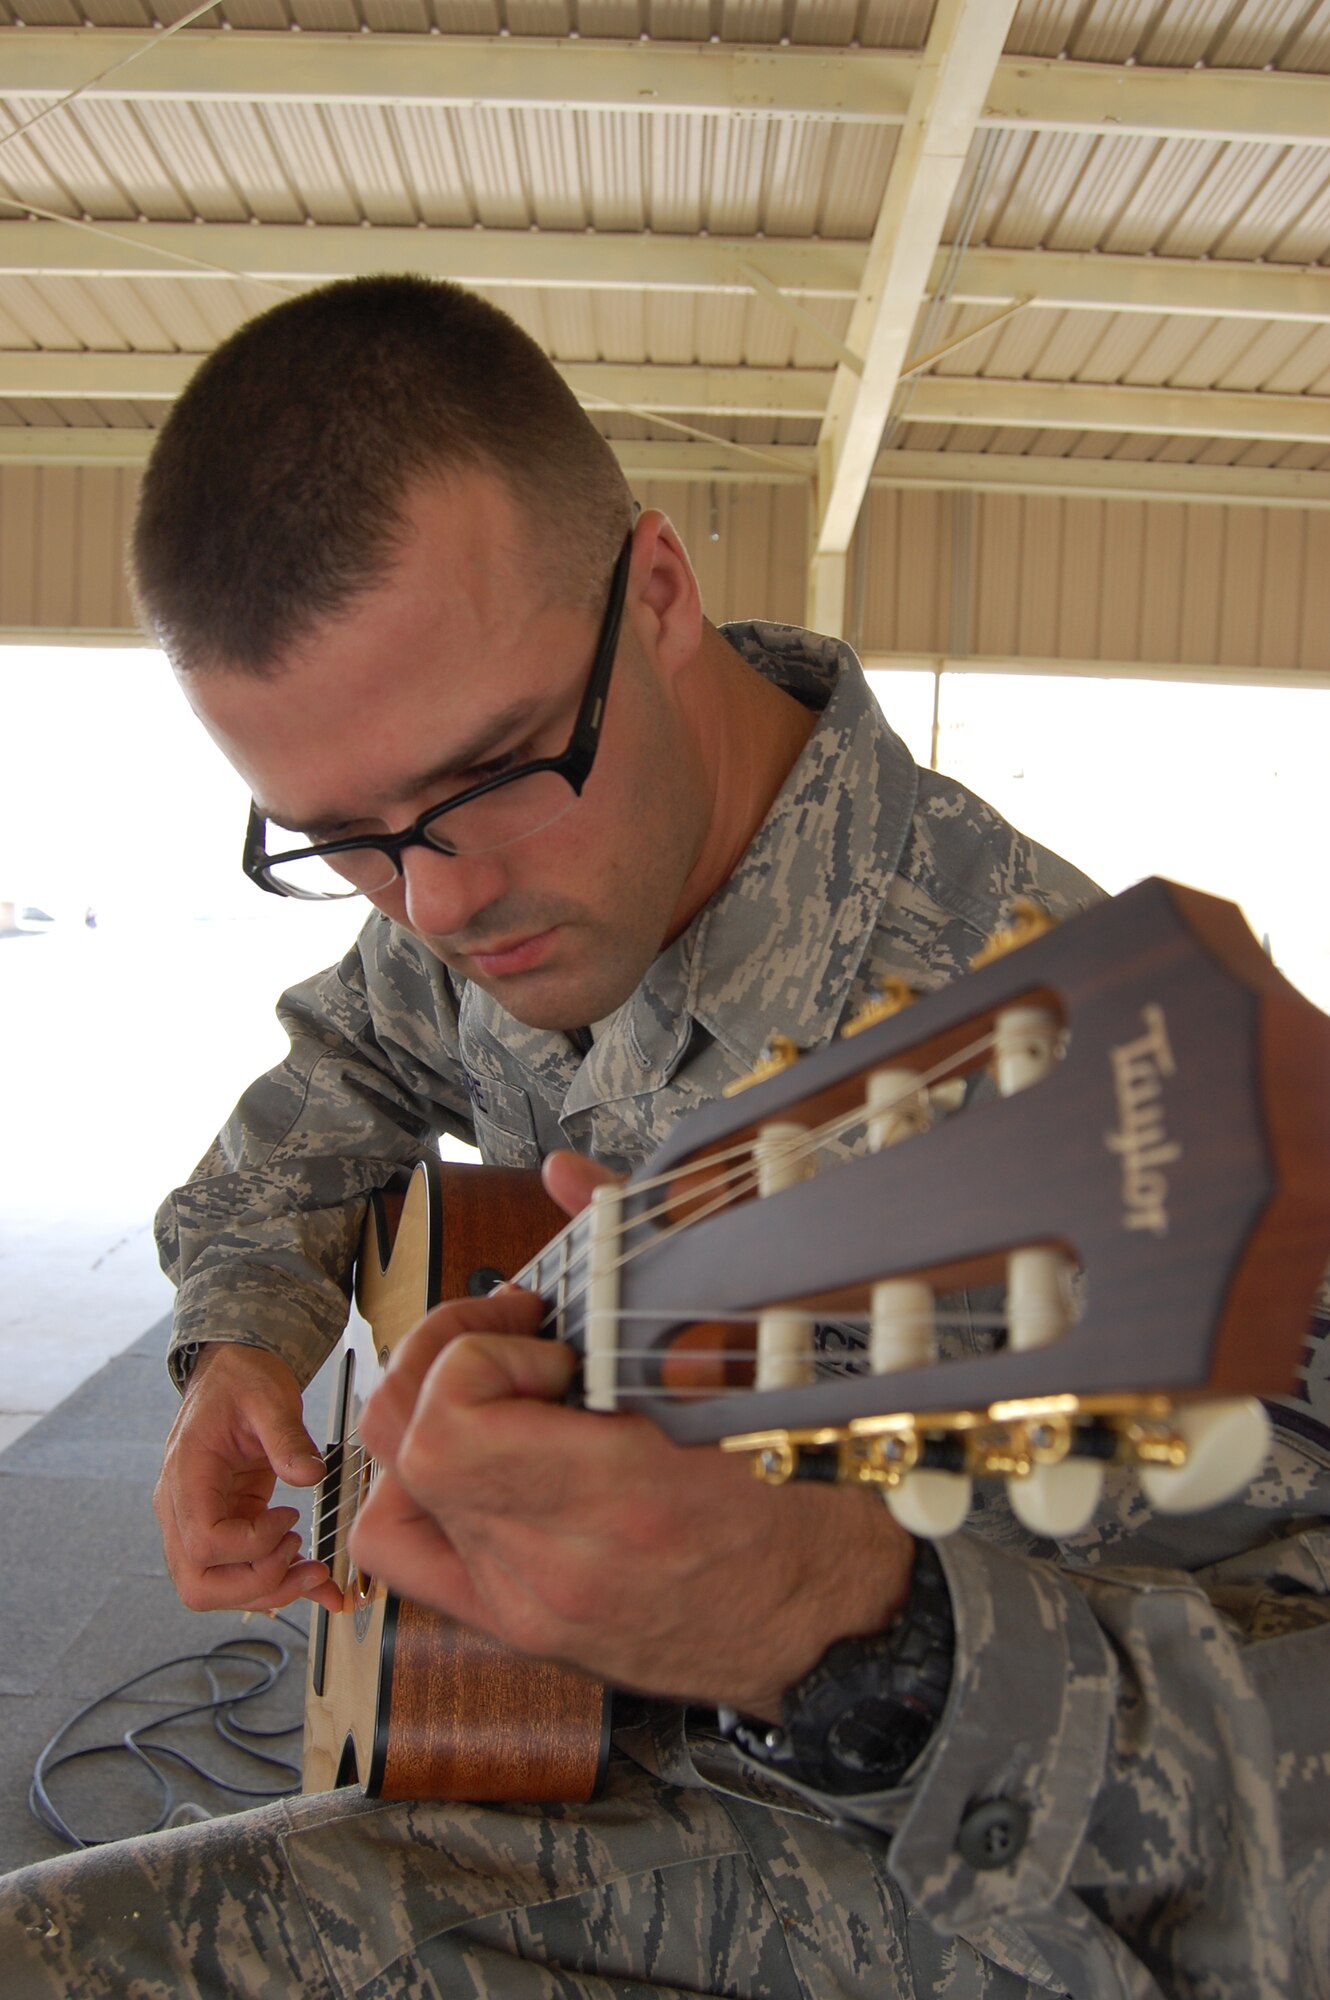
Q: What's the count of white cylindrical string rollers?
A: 6